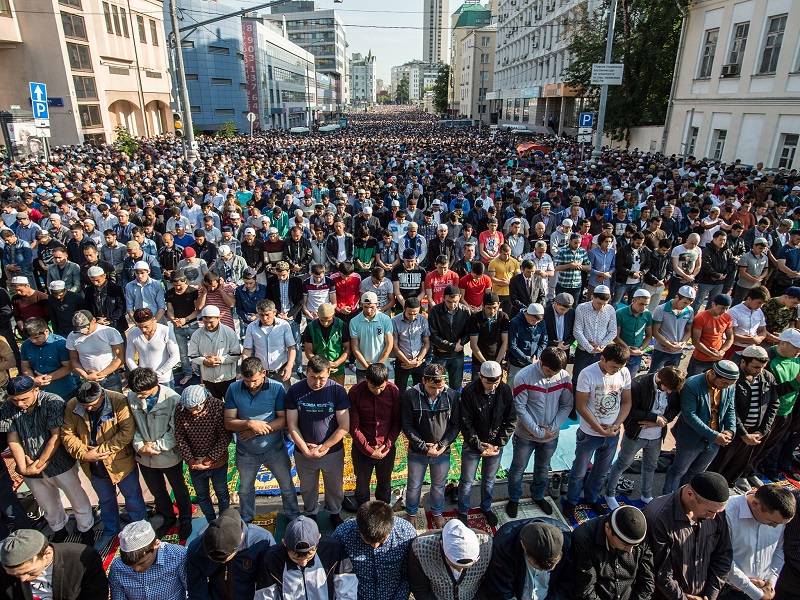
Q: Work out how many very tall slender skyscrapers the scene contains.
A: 1